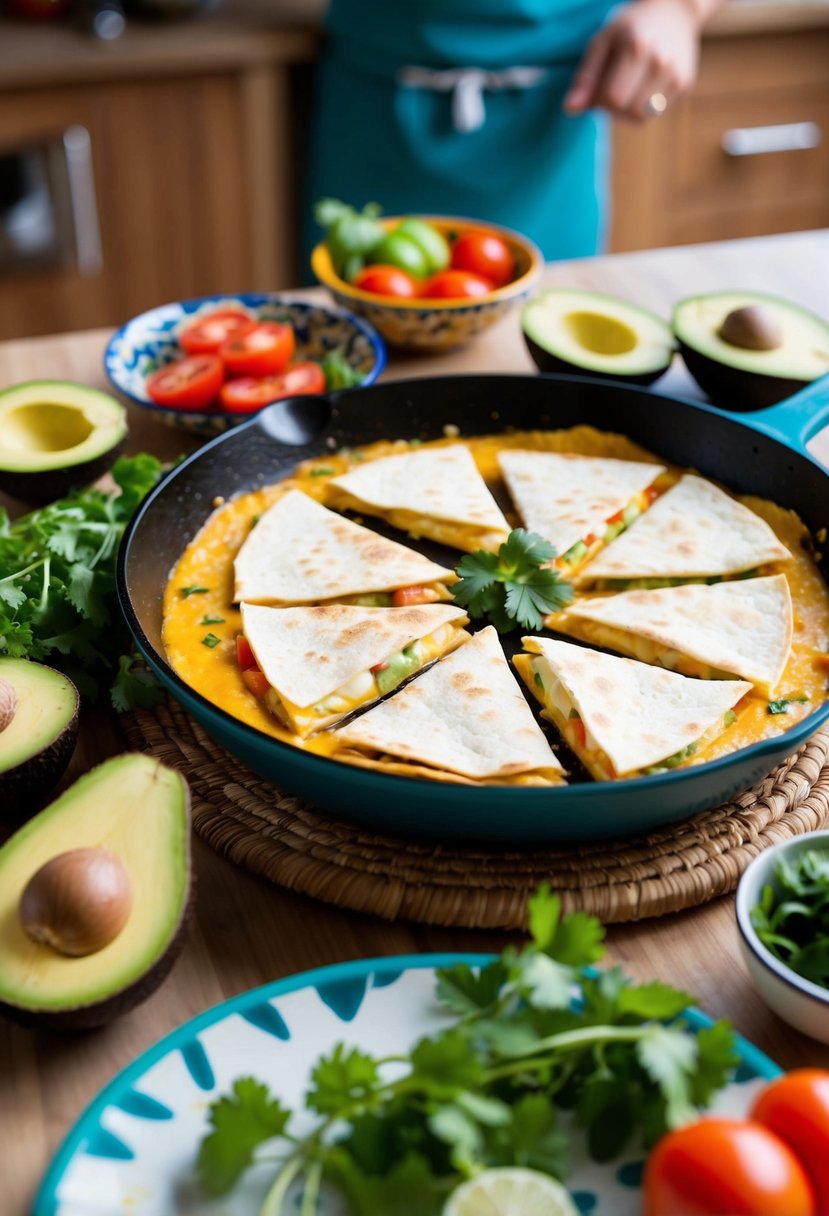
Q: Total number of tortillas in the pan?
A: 8